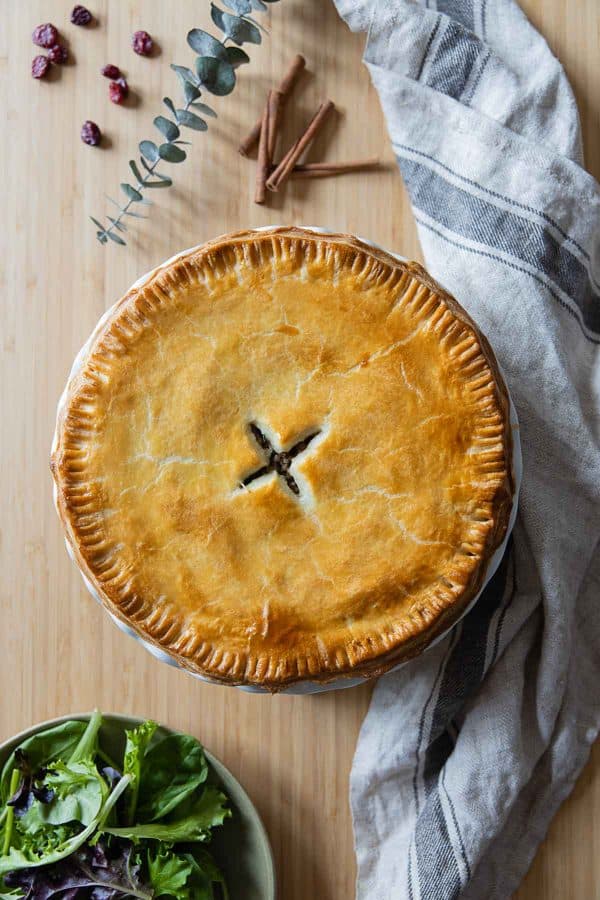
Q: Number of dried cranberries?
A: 8